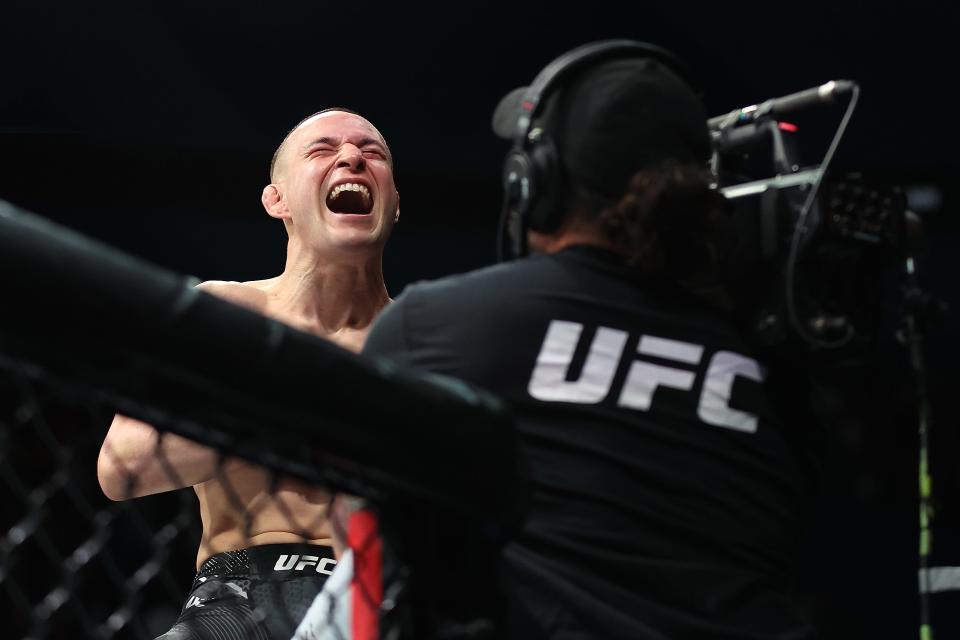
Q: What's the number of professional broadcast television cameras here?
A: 1